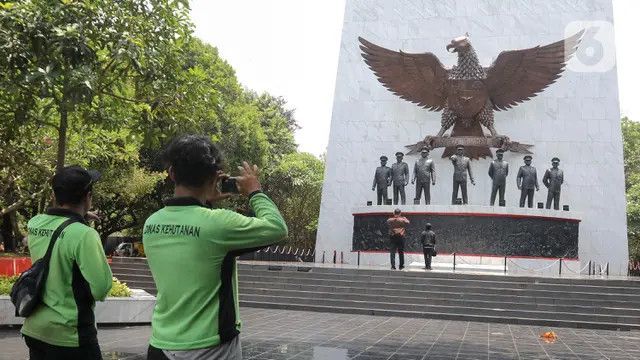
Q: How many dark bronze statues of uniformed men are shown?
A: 7